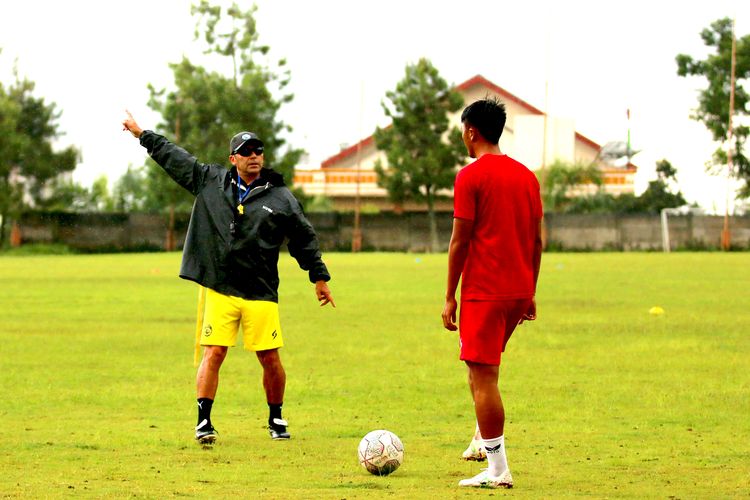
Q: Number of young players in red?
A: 1